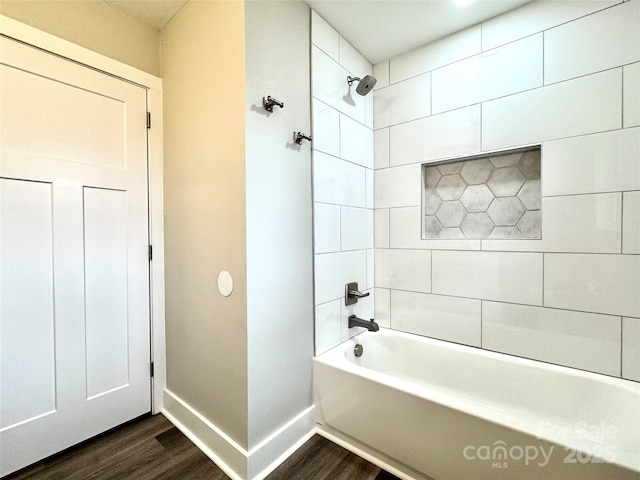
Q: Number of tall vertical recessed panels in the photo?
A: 2